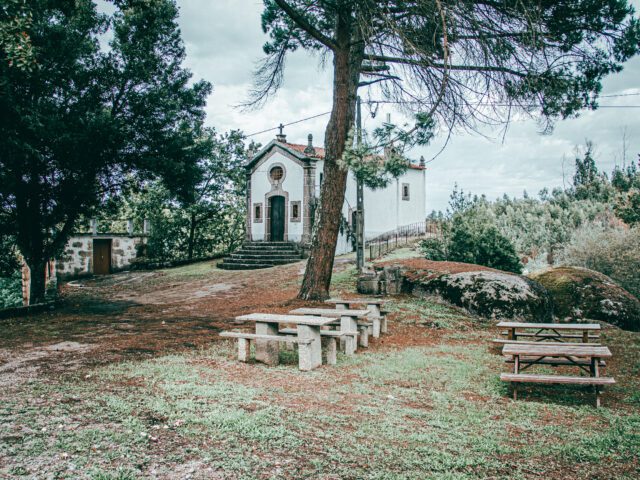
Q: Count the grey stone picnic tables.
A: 3